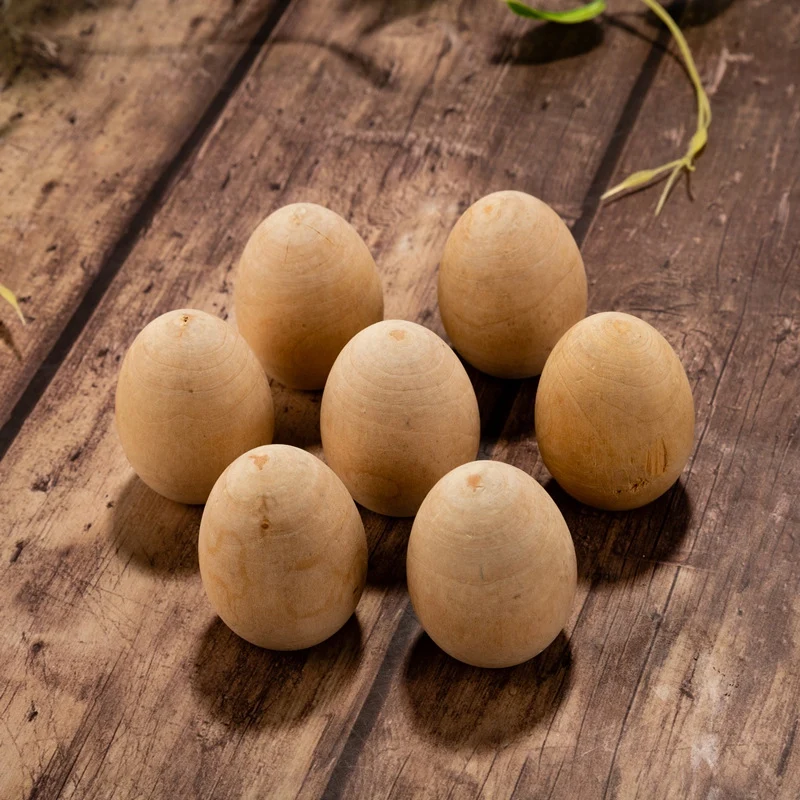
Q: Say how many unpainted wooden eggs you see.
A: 7